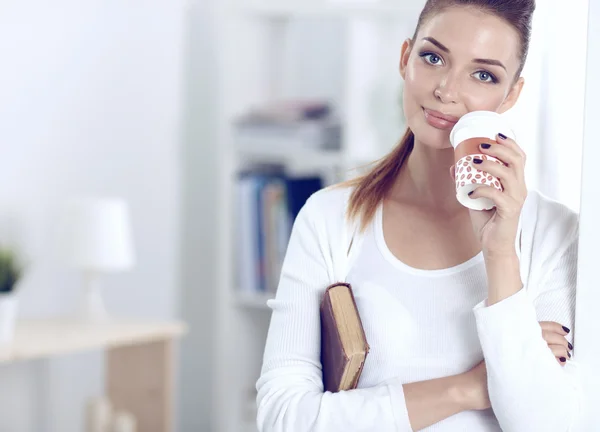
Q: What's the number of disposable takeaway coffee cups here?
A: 1